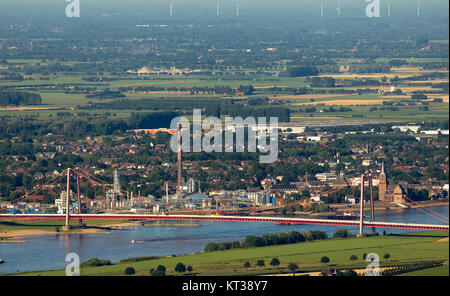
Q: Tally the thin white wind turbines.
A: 7